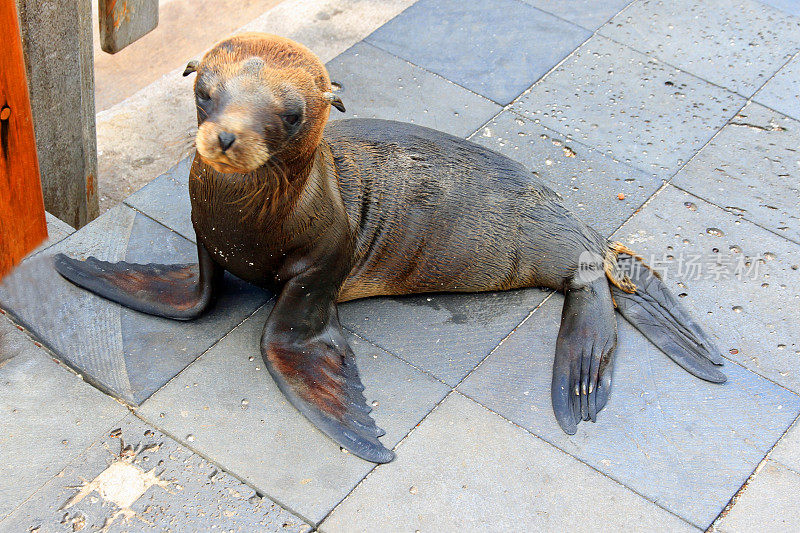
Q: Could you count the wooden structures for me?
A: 3